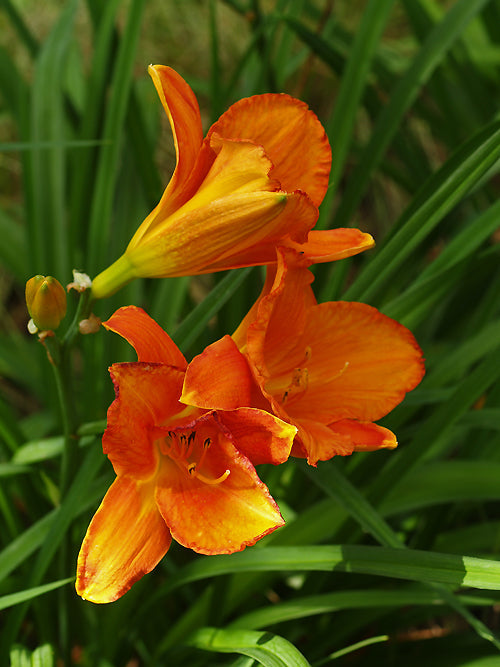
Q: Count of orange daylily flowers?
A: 3